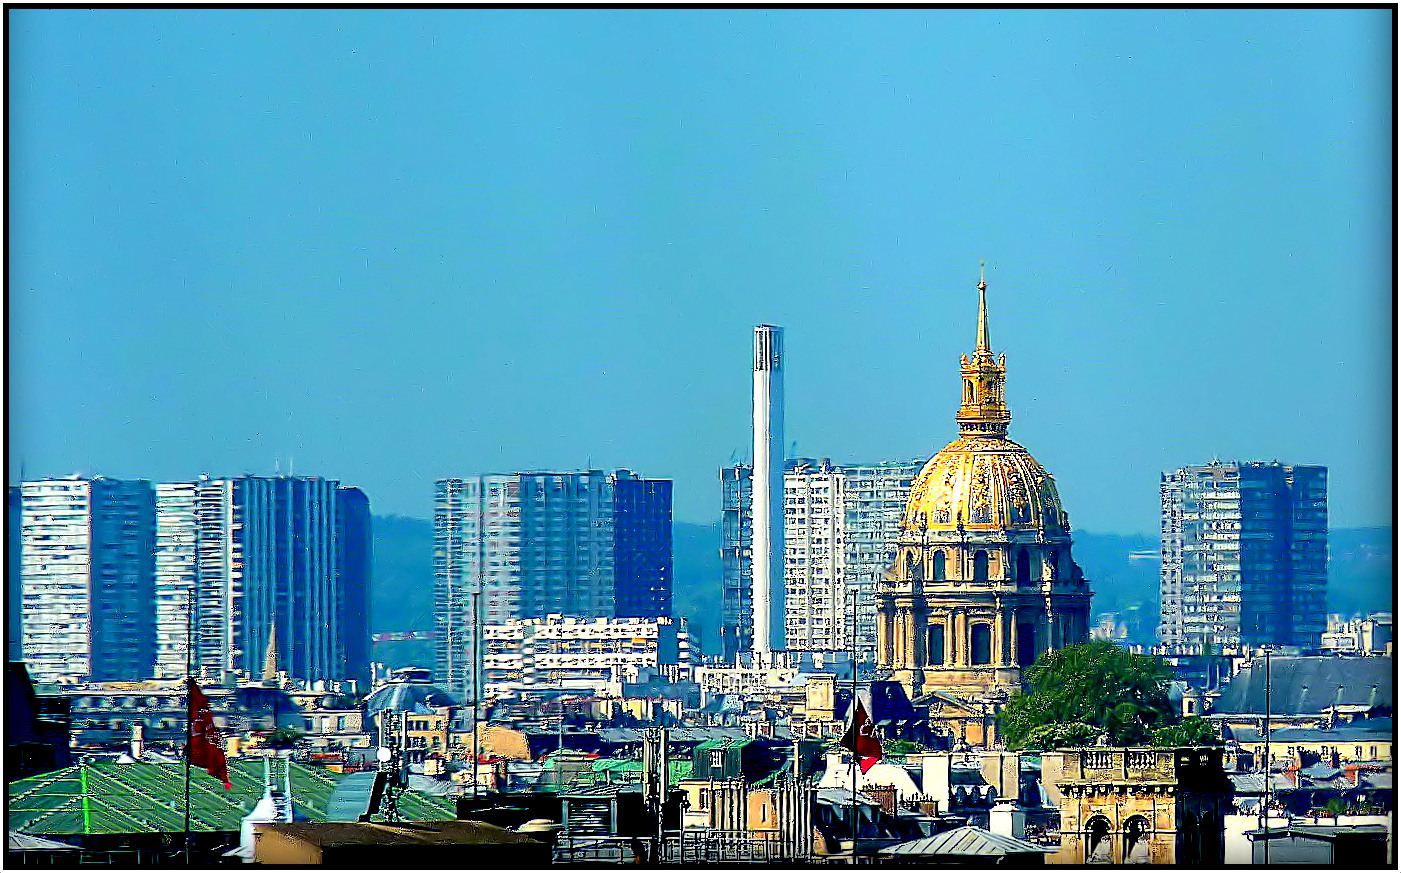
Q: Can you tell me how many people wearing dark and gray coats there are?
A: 0